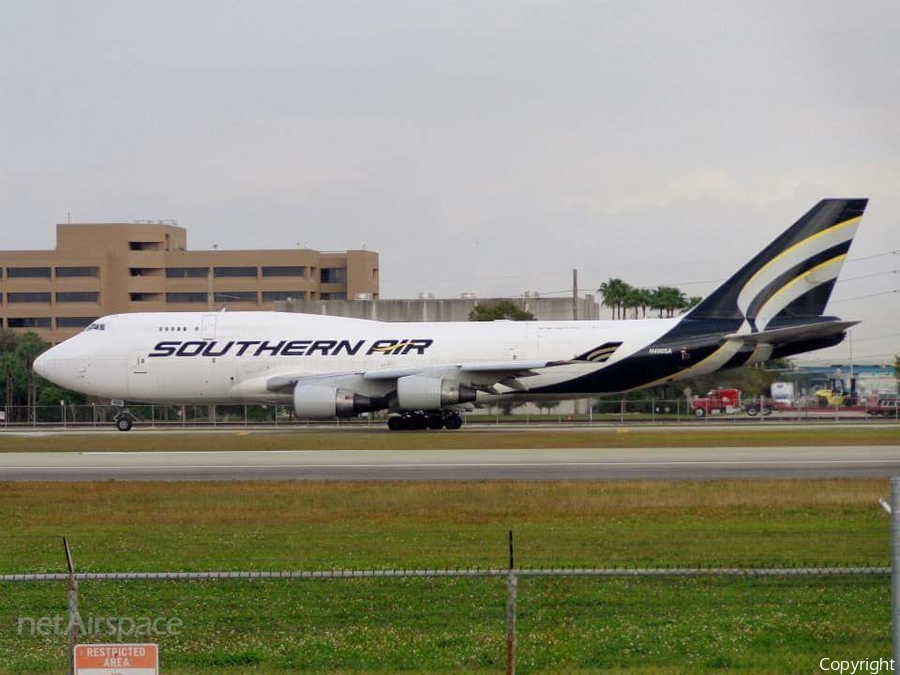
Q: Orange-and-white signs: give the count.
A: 1